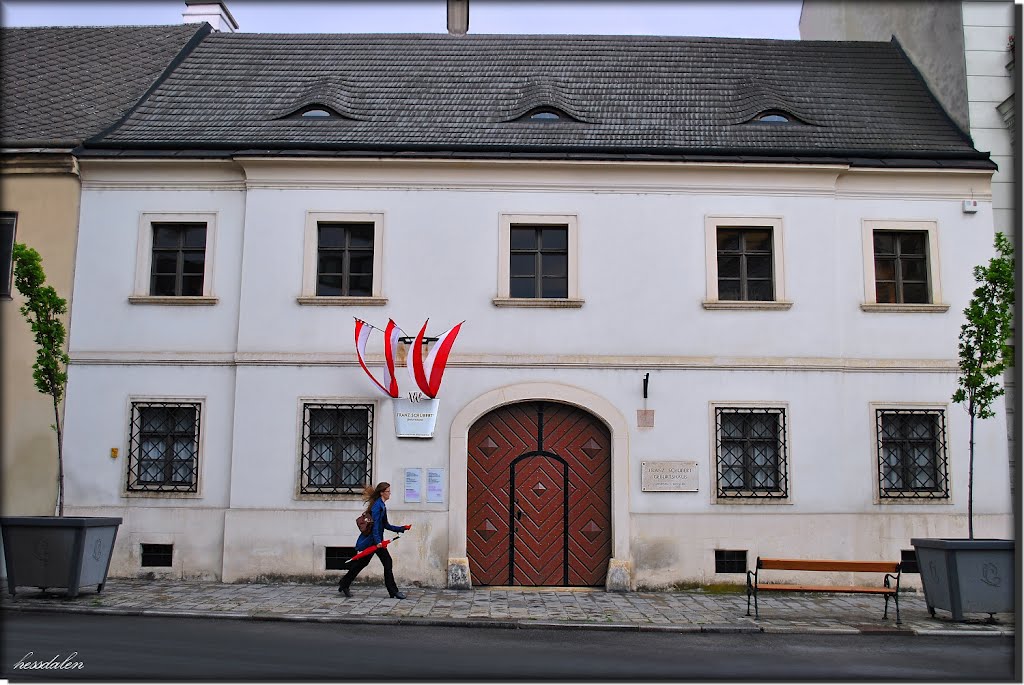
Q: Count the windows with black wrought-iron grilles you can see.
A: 4